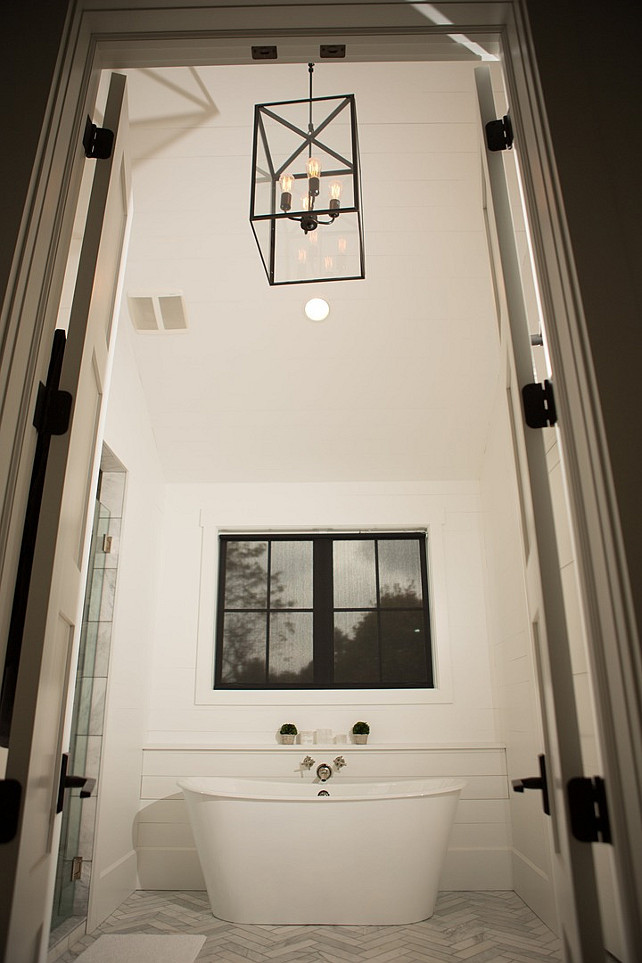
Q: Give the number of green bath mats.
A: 0